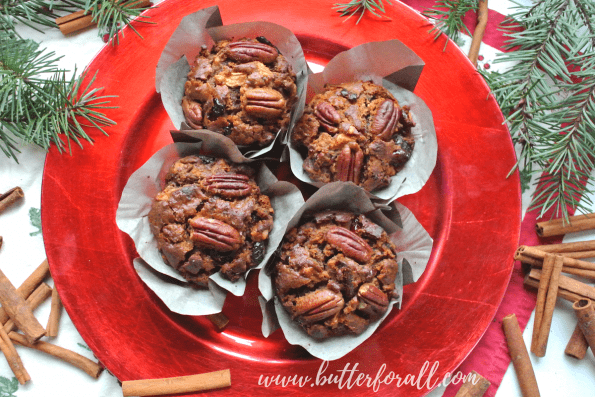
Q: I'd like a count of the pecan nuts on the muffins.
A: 11